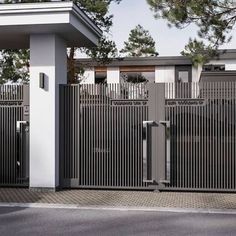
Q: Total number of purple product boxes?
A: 0